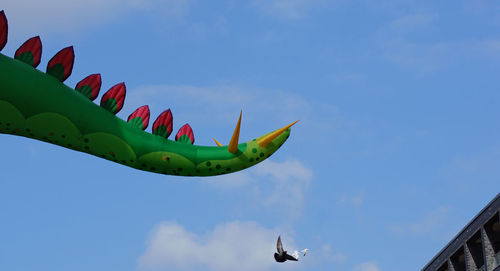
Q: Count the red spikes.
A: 8